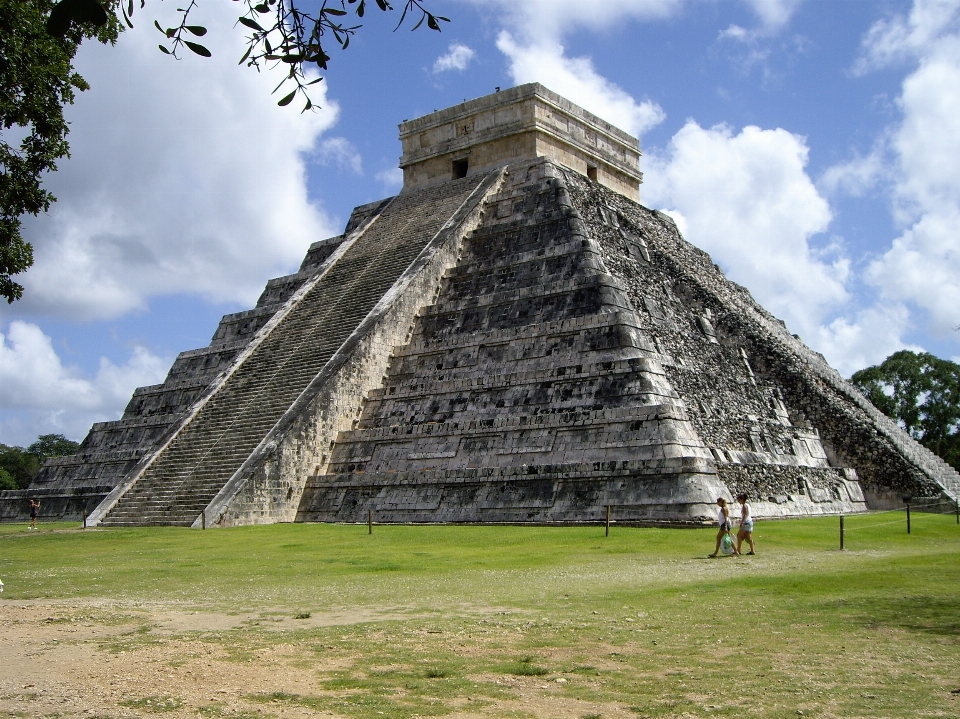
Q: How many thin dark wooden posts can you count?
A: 7